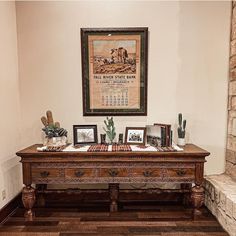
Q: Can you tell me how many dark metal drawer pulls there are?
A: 5